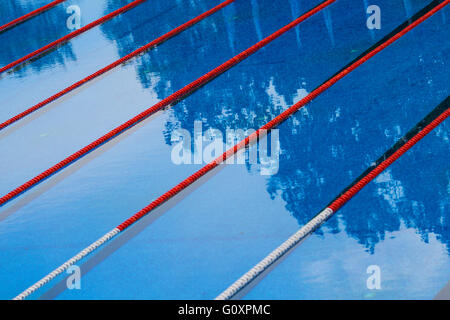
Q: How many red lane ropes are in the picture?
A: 6